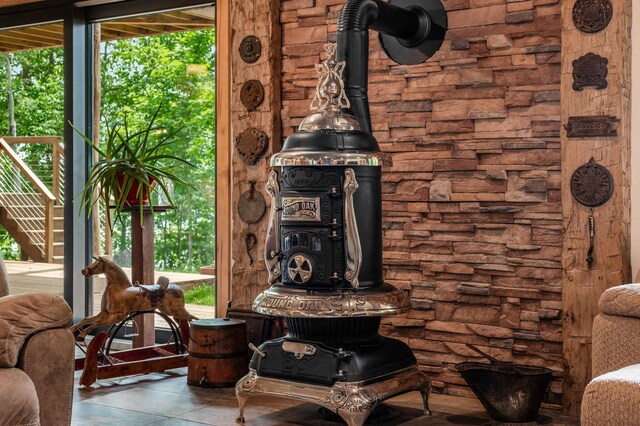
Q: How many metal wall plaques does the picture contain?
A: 8